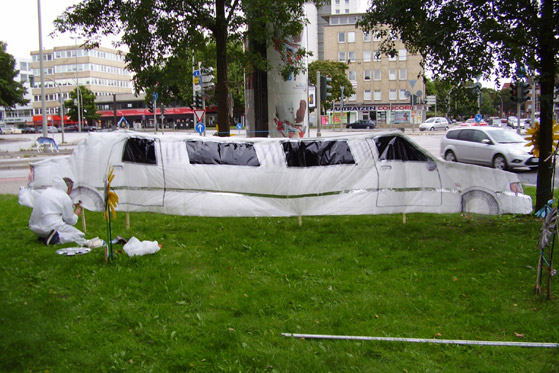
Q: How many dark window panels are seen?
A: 4